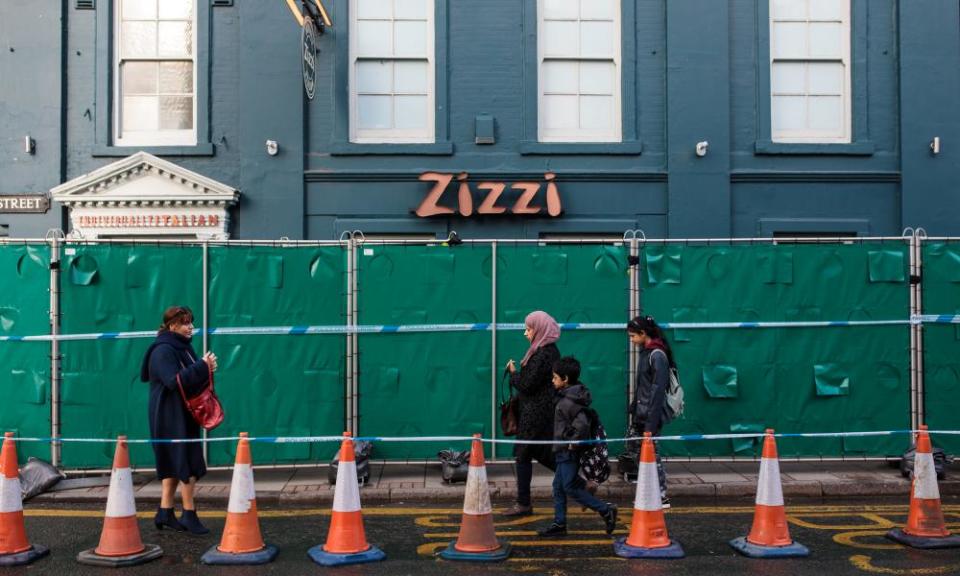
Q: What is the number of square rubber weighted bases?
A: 8